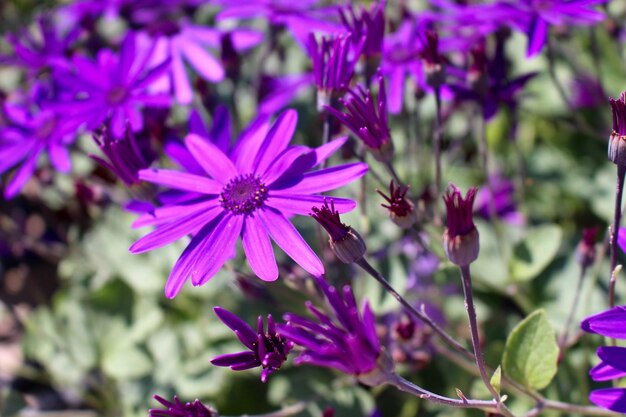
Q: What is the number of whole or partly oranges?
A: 0